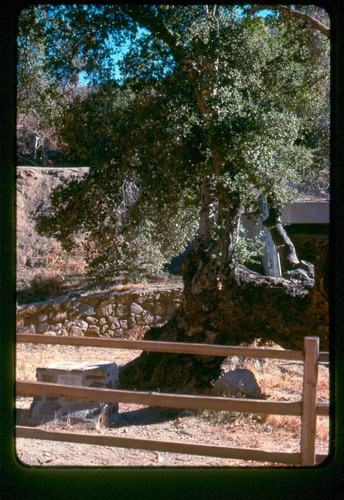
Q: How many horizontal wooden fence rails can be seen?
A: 3